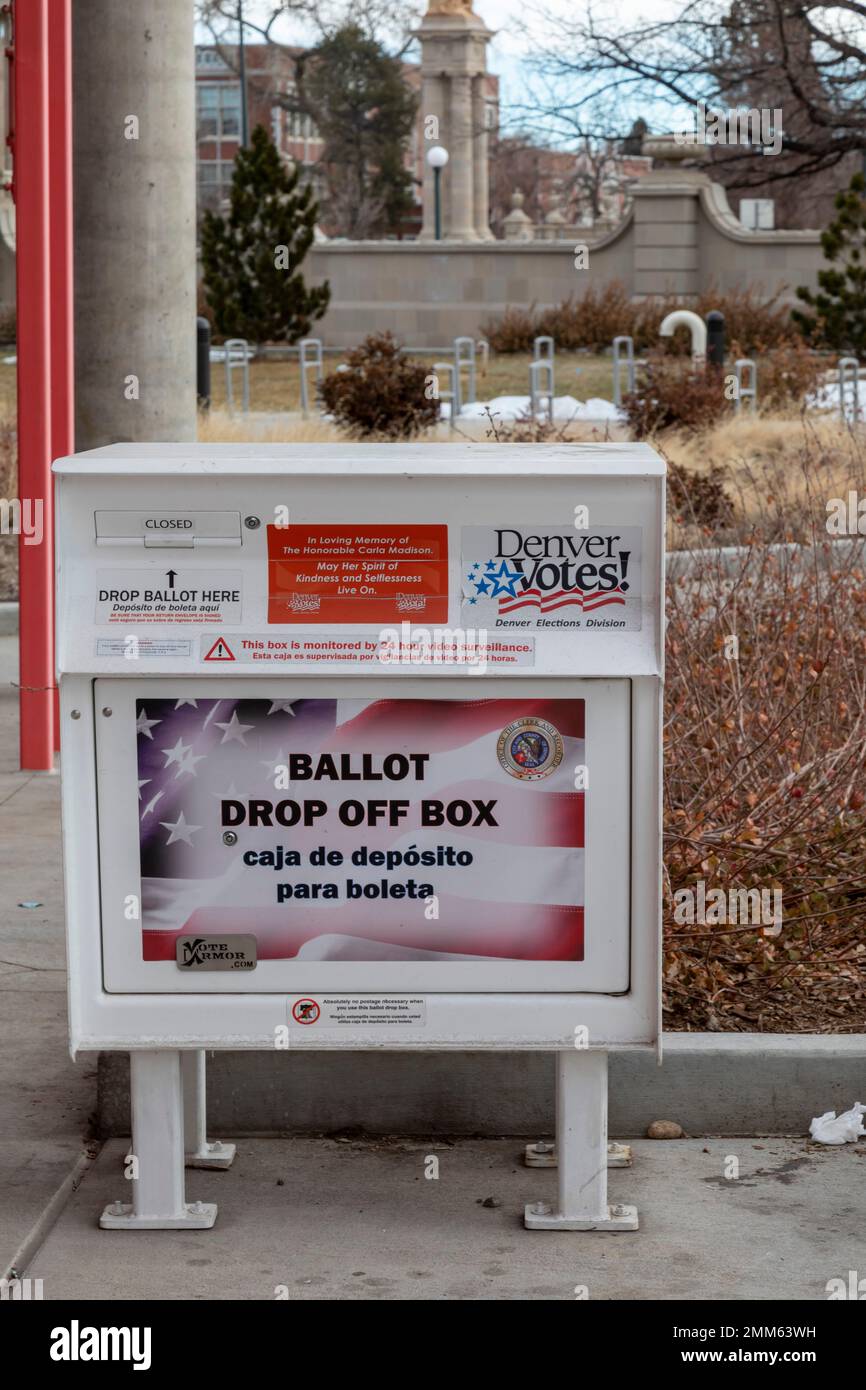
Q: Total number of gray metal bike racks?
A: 9